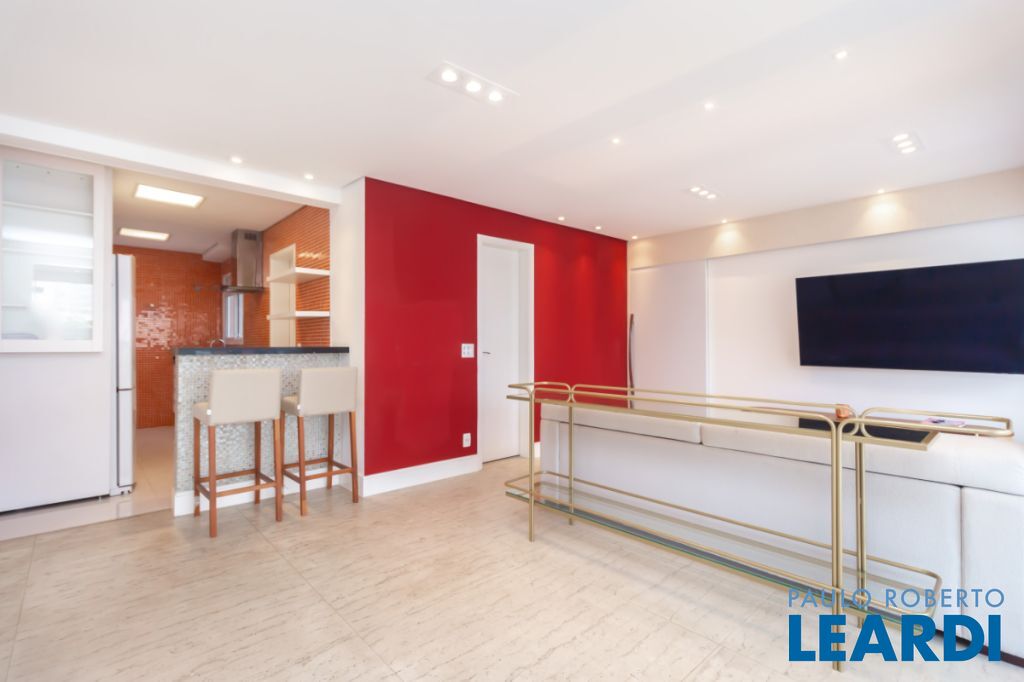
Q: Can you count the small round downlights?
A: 10